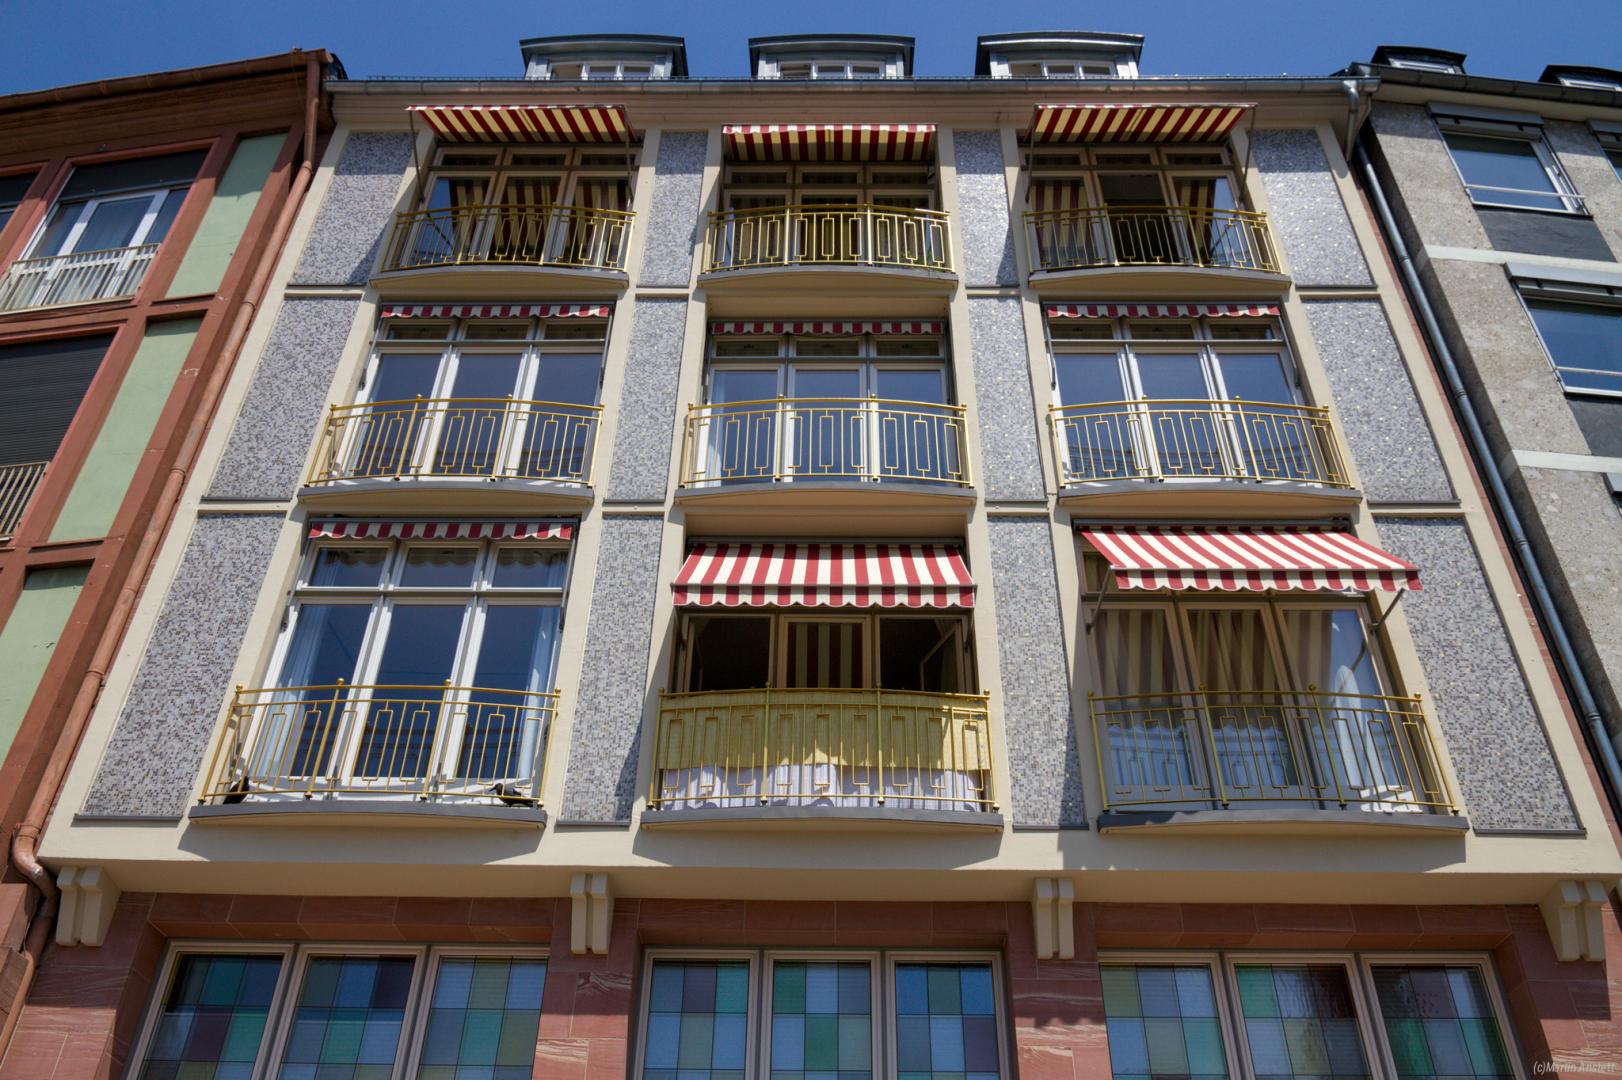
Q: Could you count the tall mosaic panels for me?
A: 12